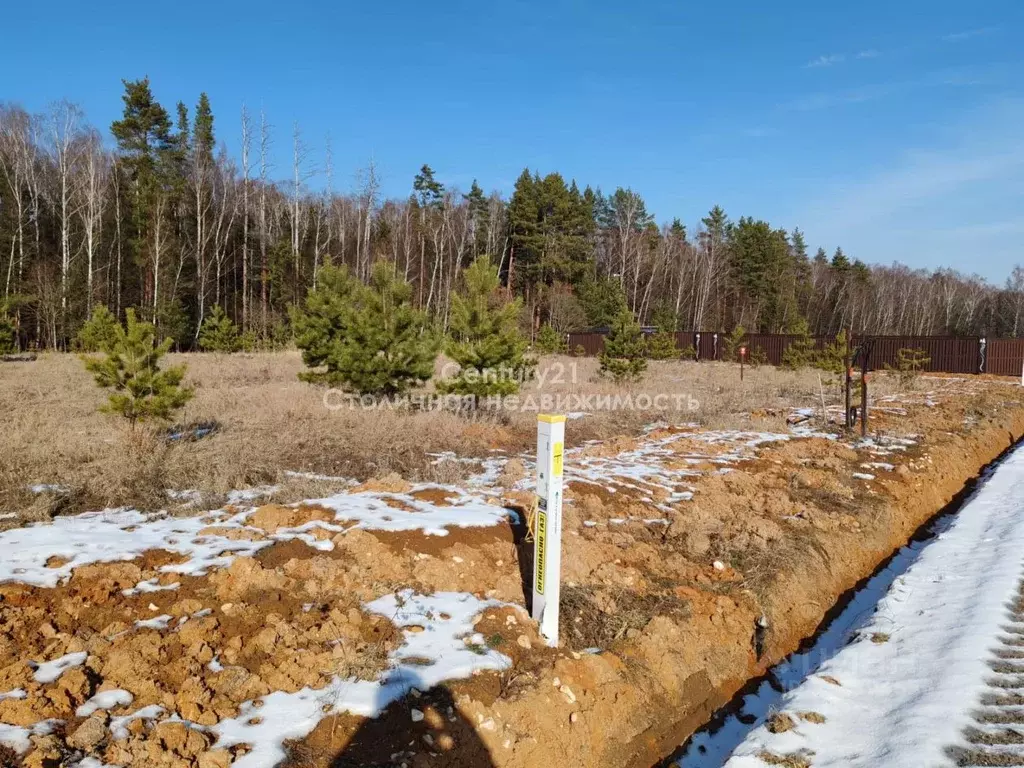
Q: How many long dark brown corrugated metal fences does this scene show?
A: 1